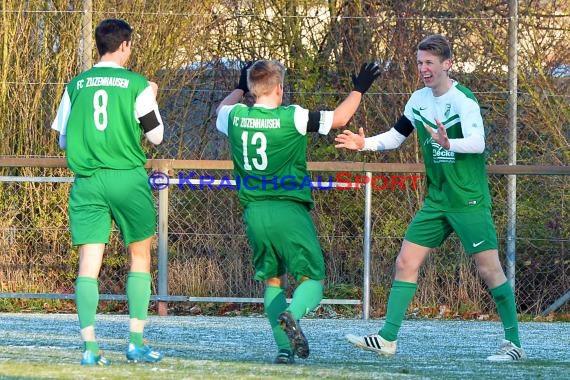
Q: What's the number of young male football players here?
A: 3